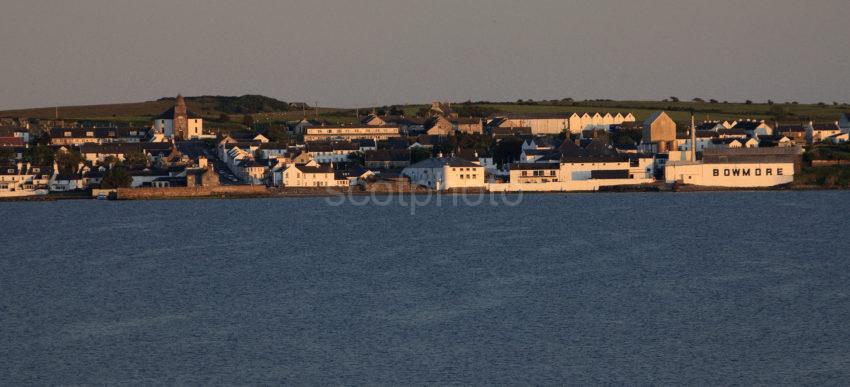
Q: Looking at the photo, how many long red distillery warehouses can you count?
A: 0